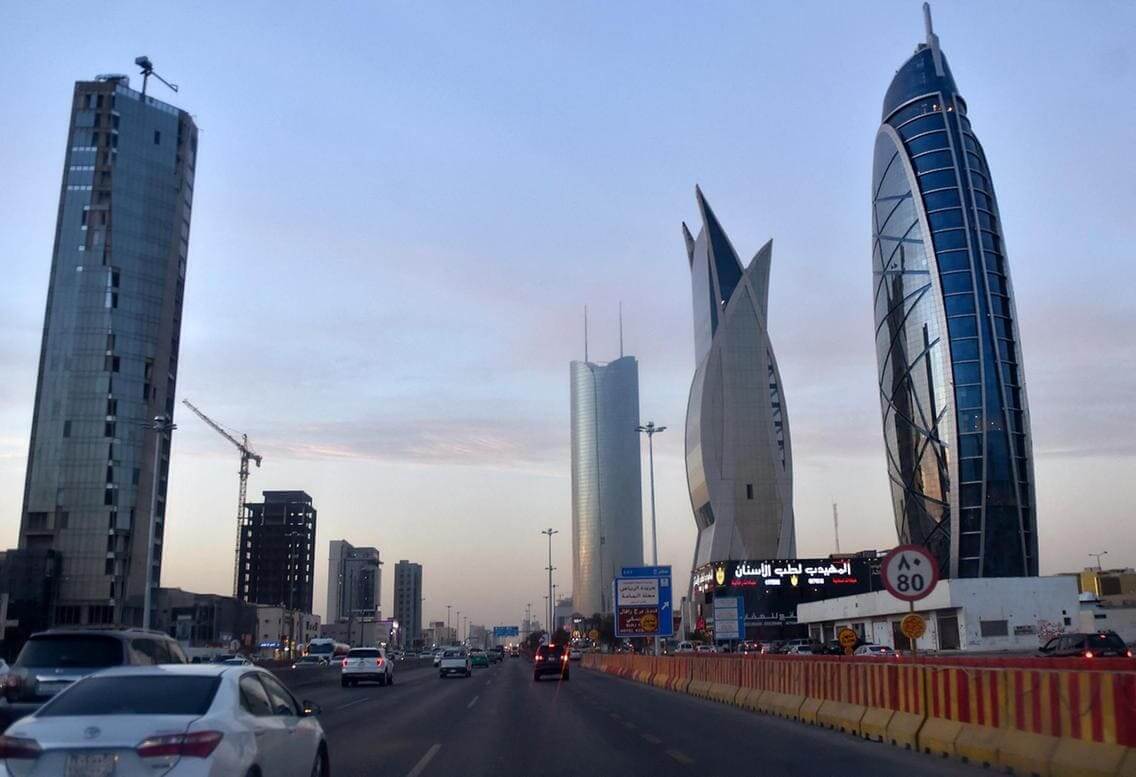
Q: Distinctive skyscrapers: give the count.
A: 4